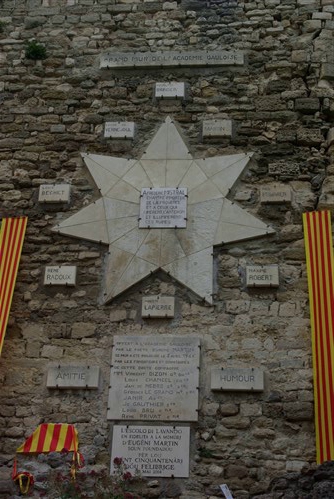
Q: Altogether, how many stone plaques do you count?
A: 14